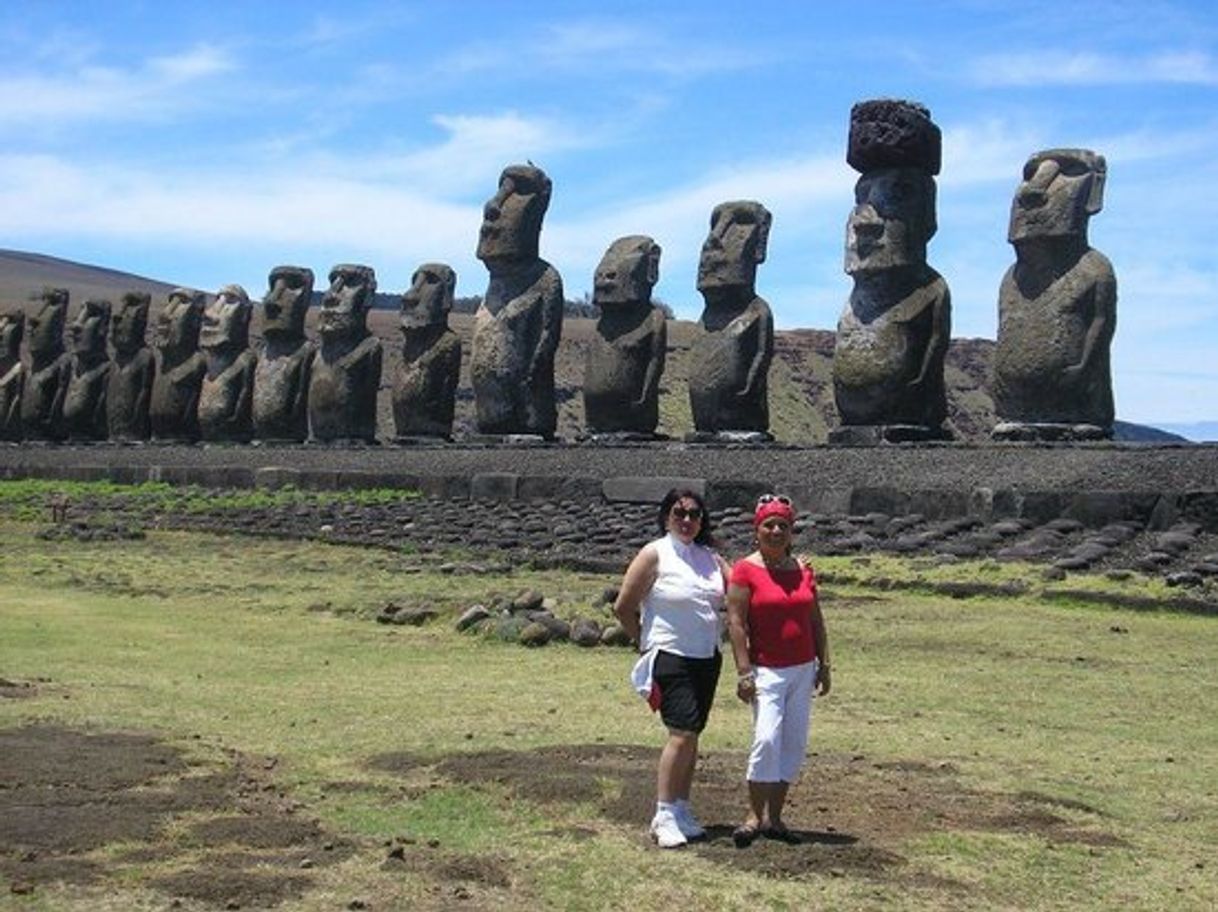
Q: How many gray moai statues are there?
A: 14